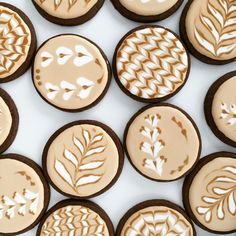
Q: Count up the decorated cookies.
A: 14